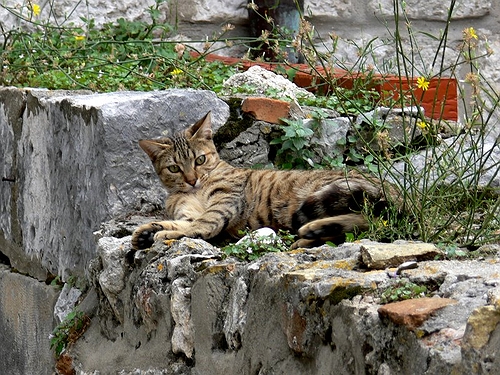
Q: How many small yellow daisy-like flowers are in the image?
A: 6